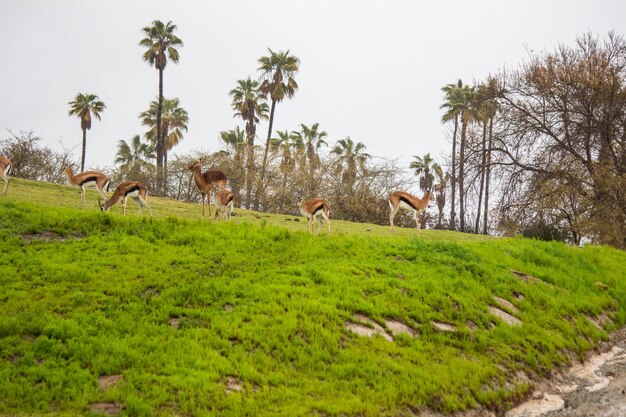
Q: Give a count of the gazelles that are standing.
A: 7